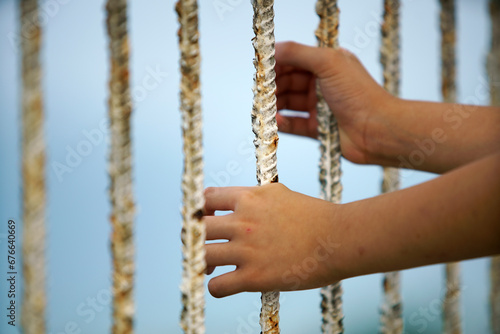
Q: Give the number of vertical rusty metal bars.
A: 8